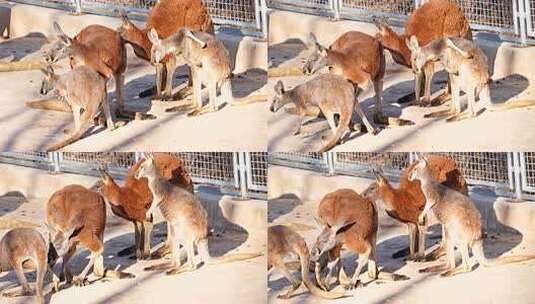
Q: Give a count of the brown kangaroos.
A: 8